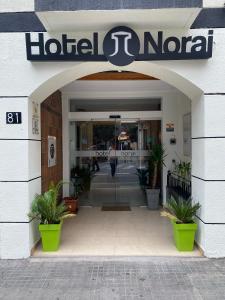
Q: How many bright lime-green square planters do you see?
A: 2